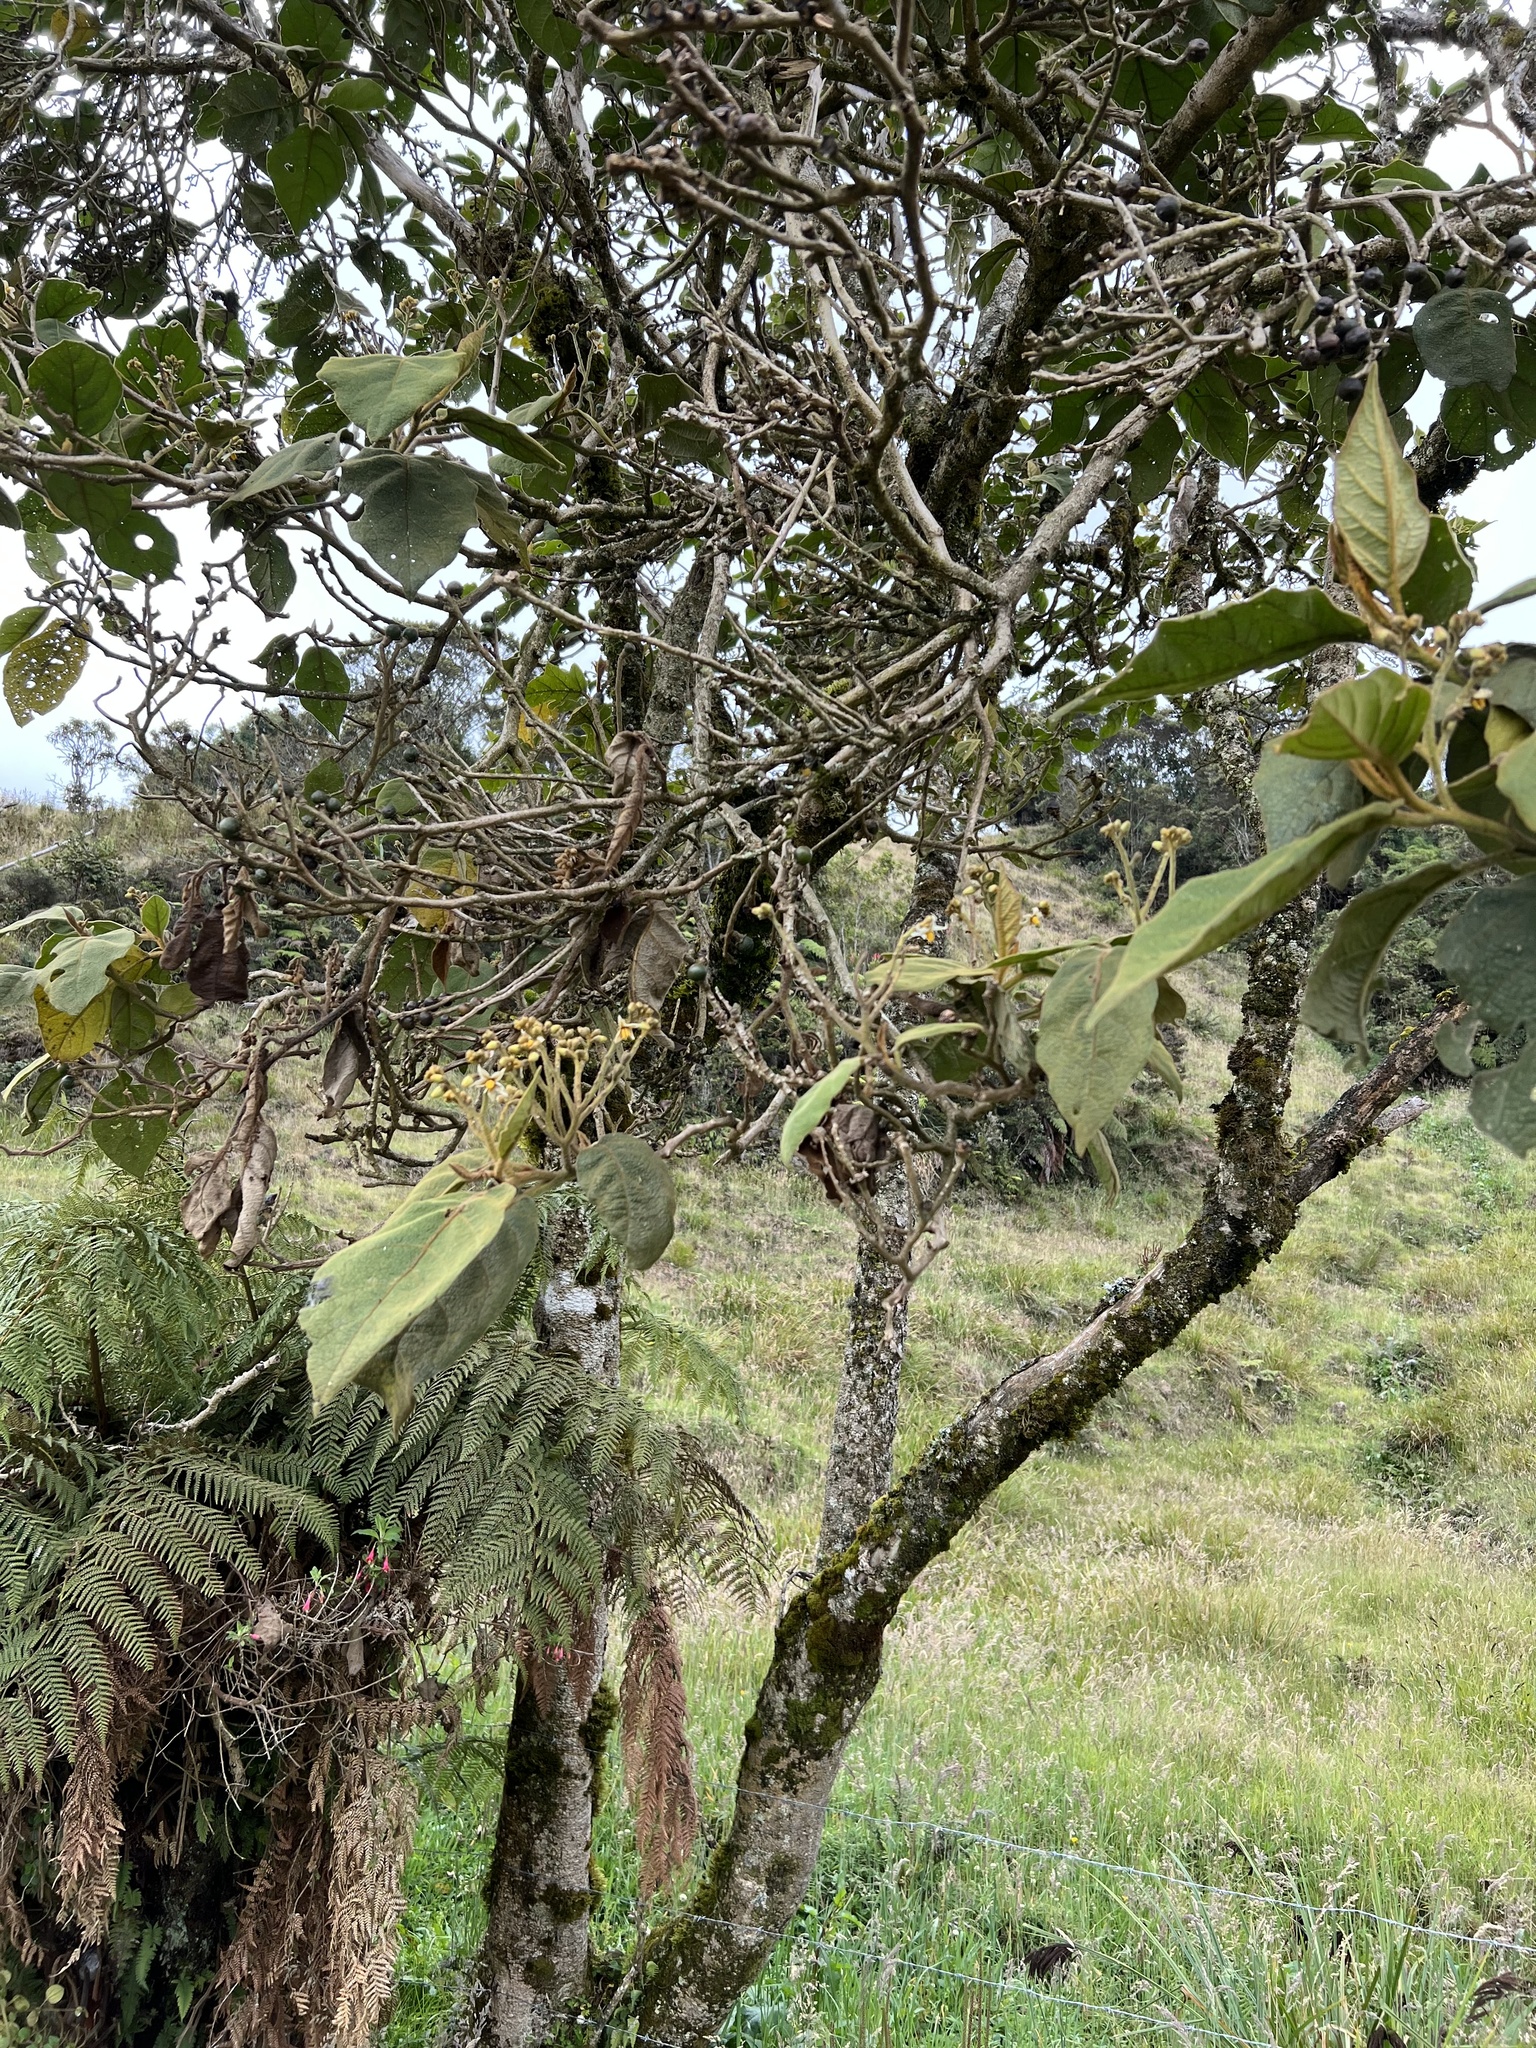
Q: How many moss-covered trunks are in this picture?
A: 3